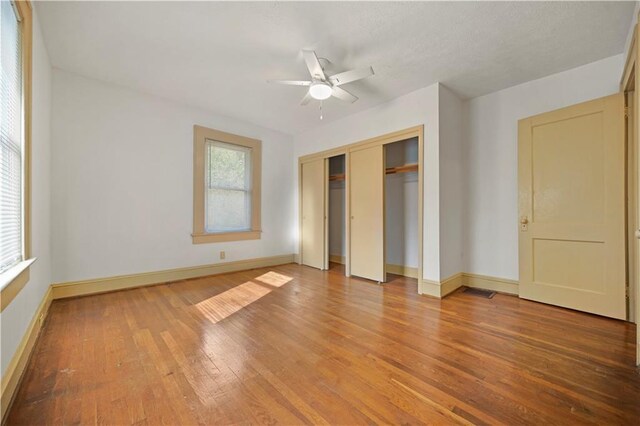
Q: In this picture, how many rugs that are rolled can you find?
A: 0